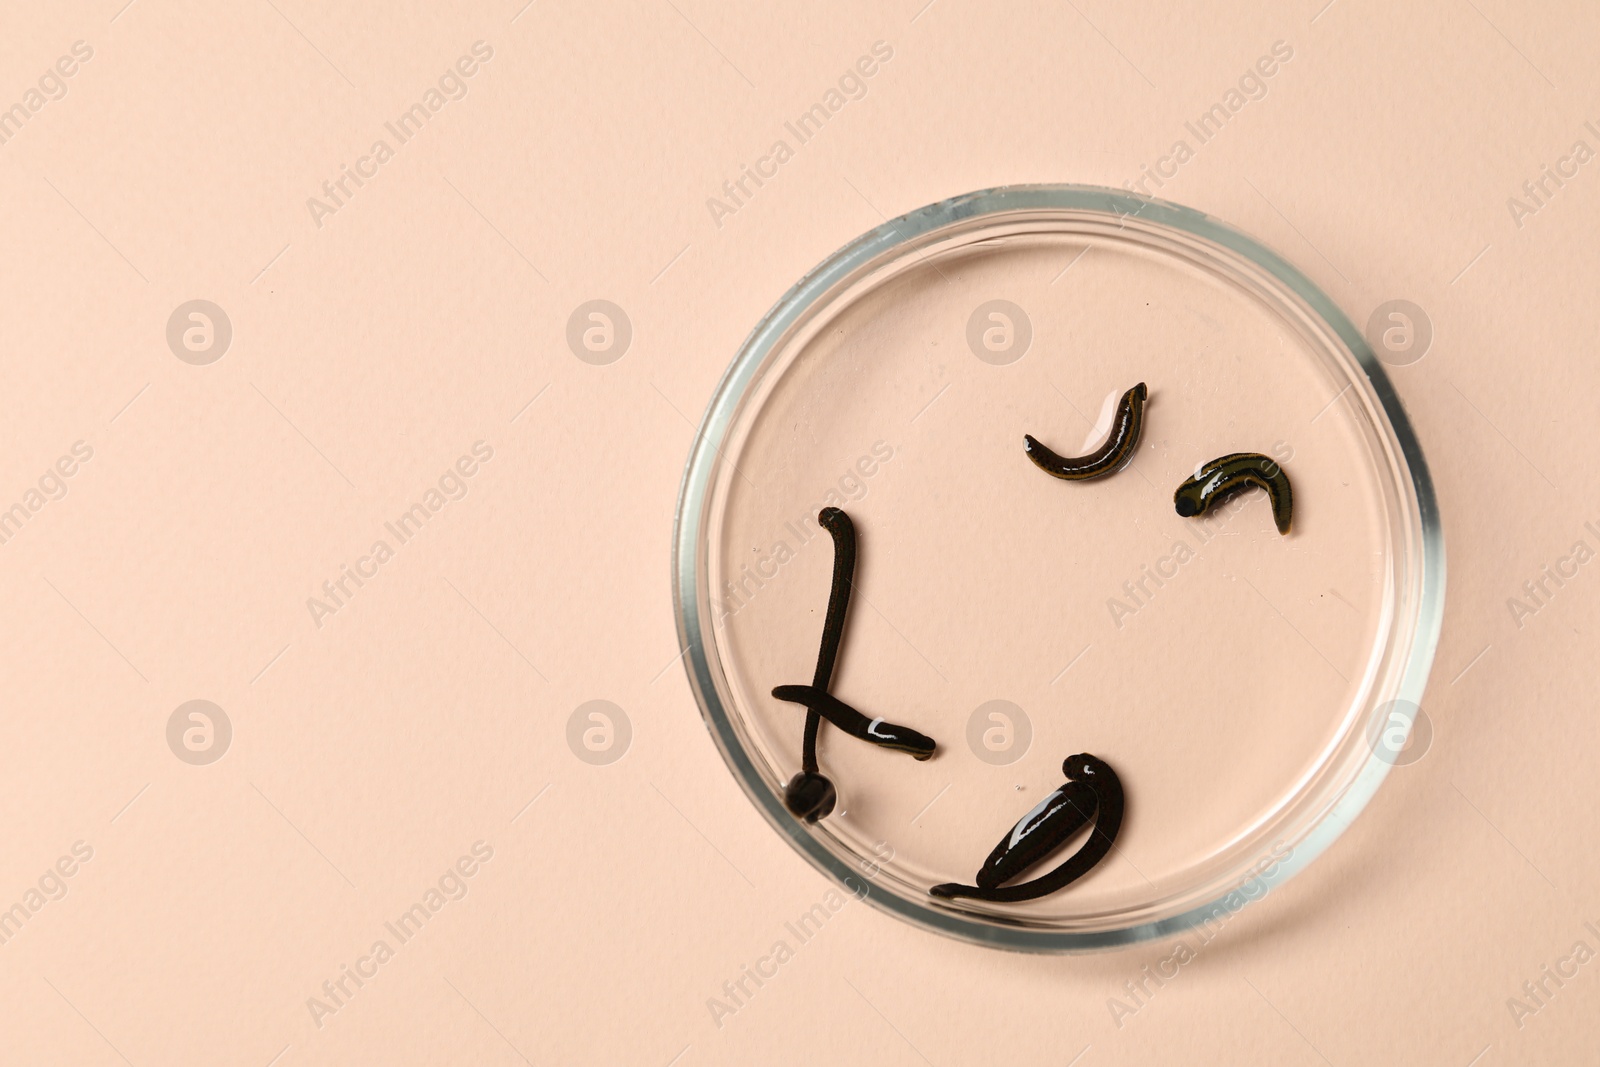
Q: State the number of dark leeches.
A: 6